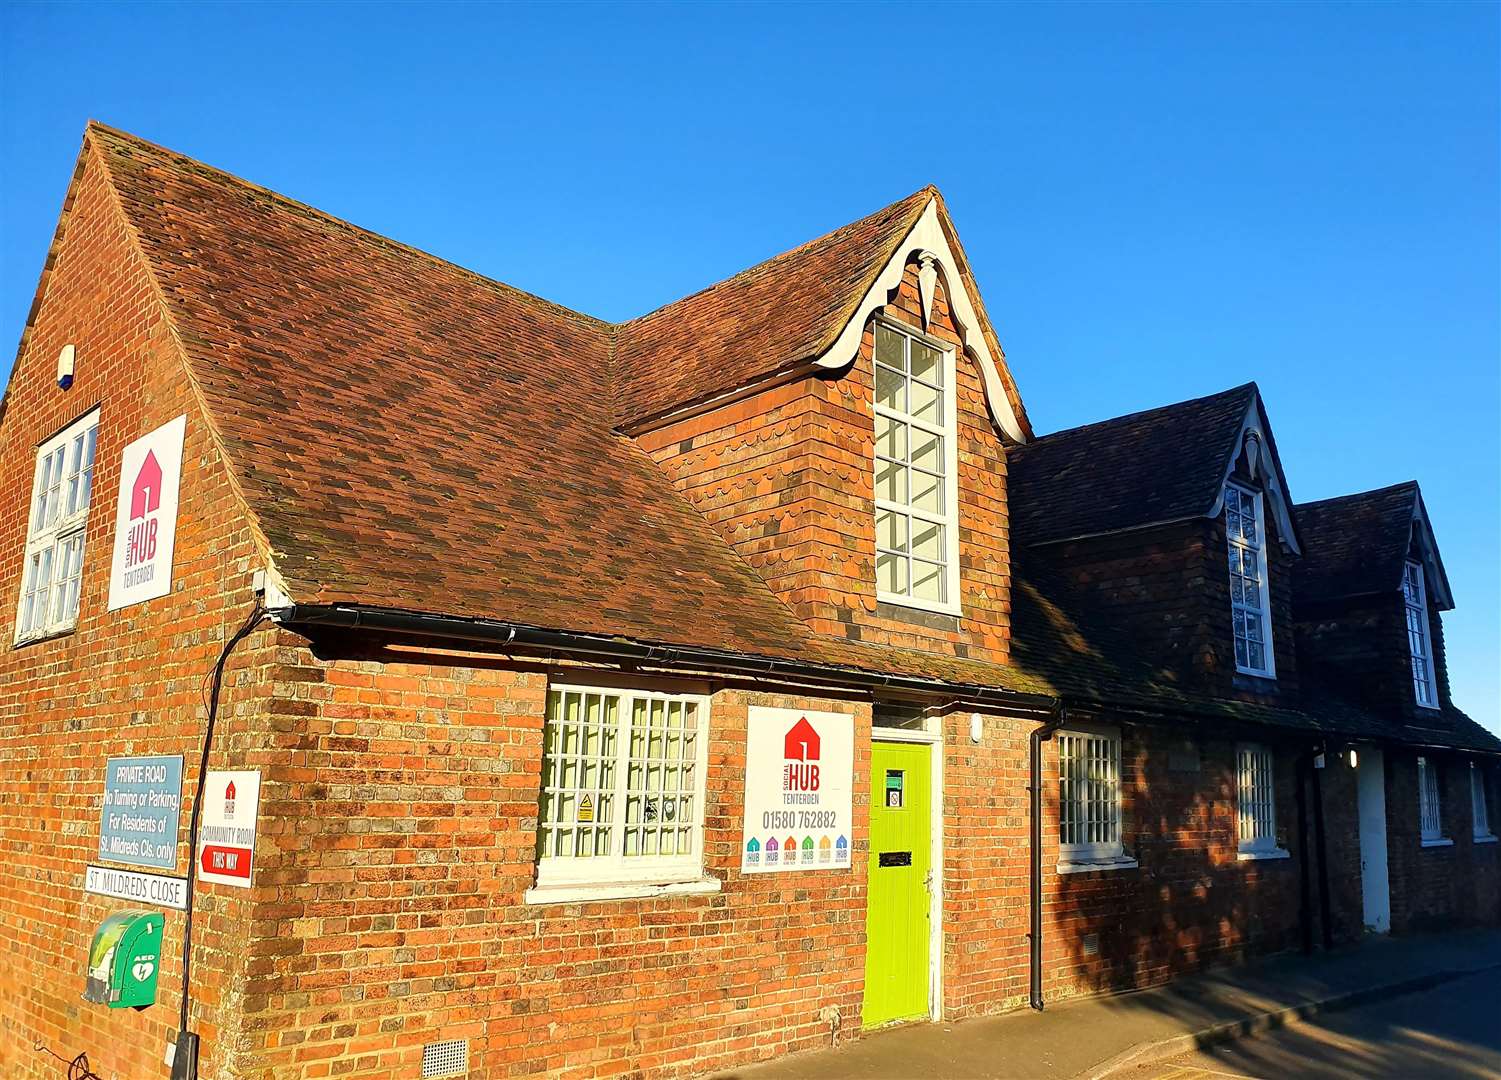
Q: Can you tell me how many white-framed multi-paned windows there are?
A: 9